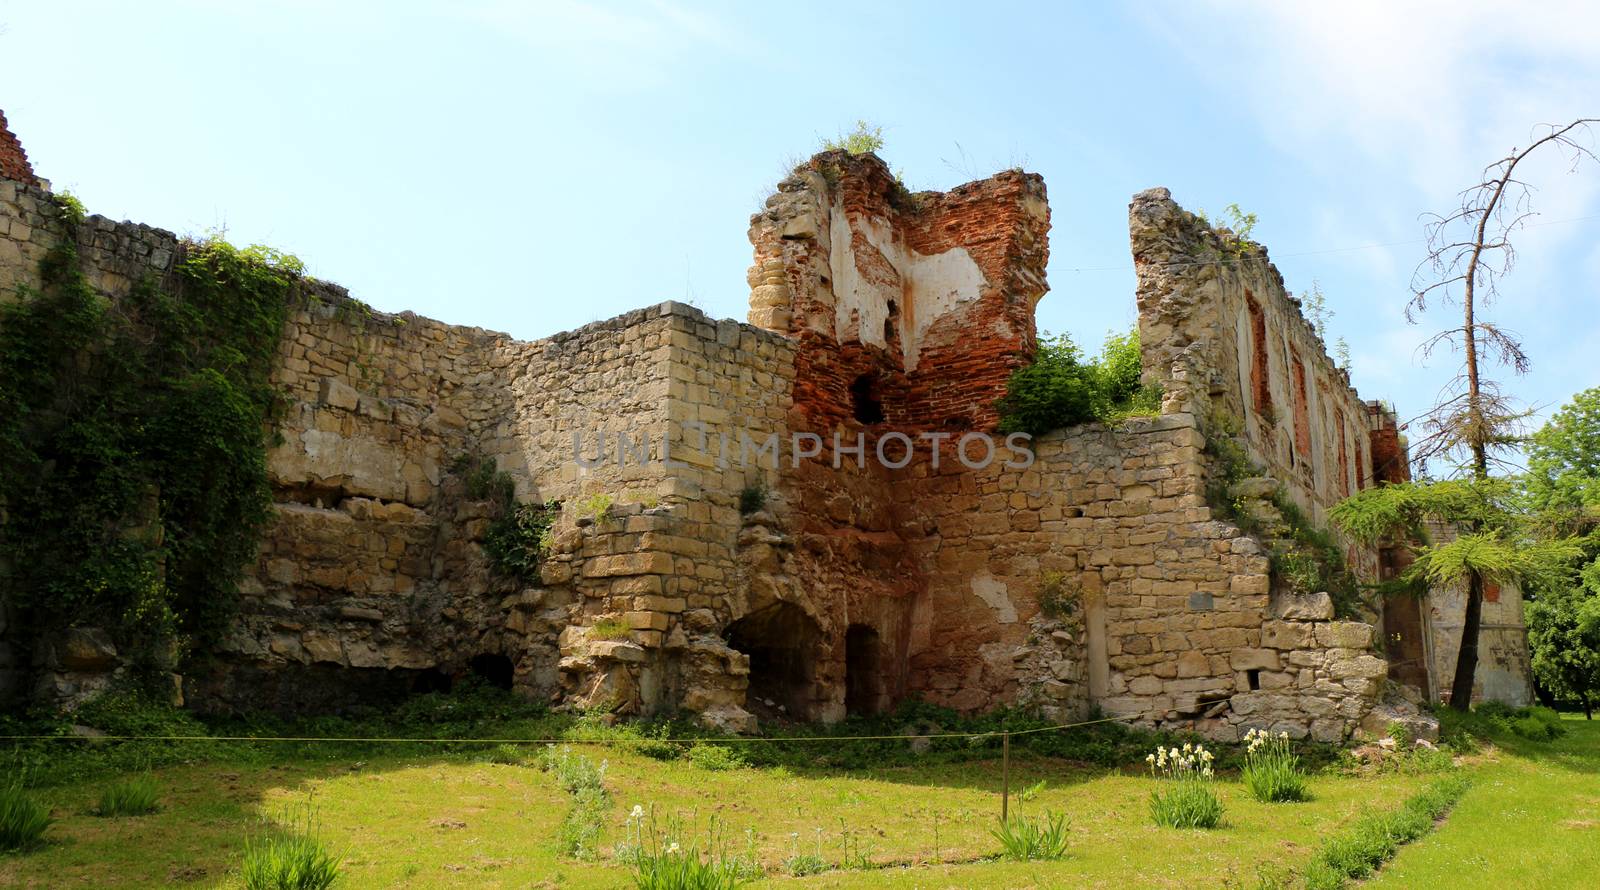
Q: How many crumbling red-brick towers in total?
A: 1